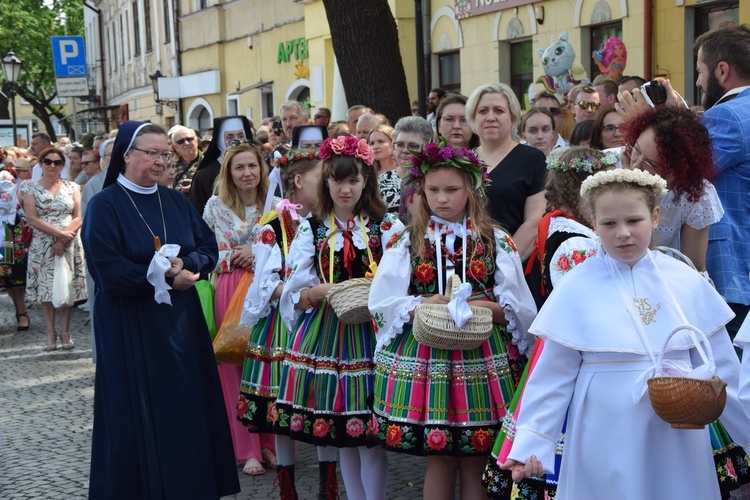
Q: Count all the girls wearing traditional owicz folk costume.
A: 4